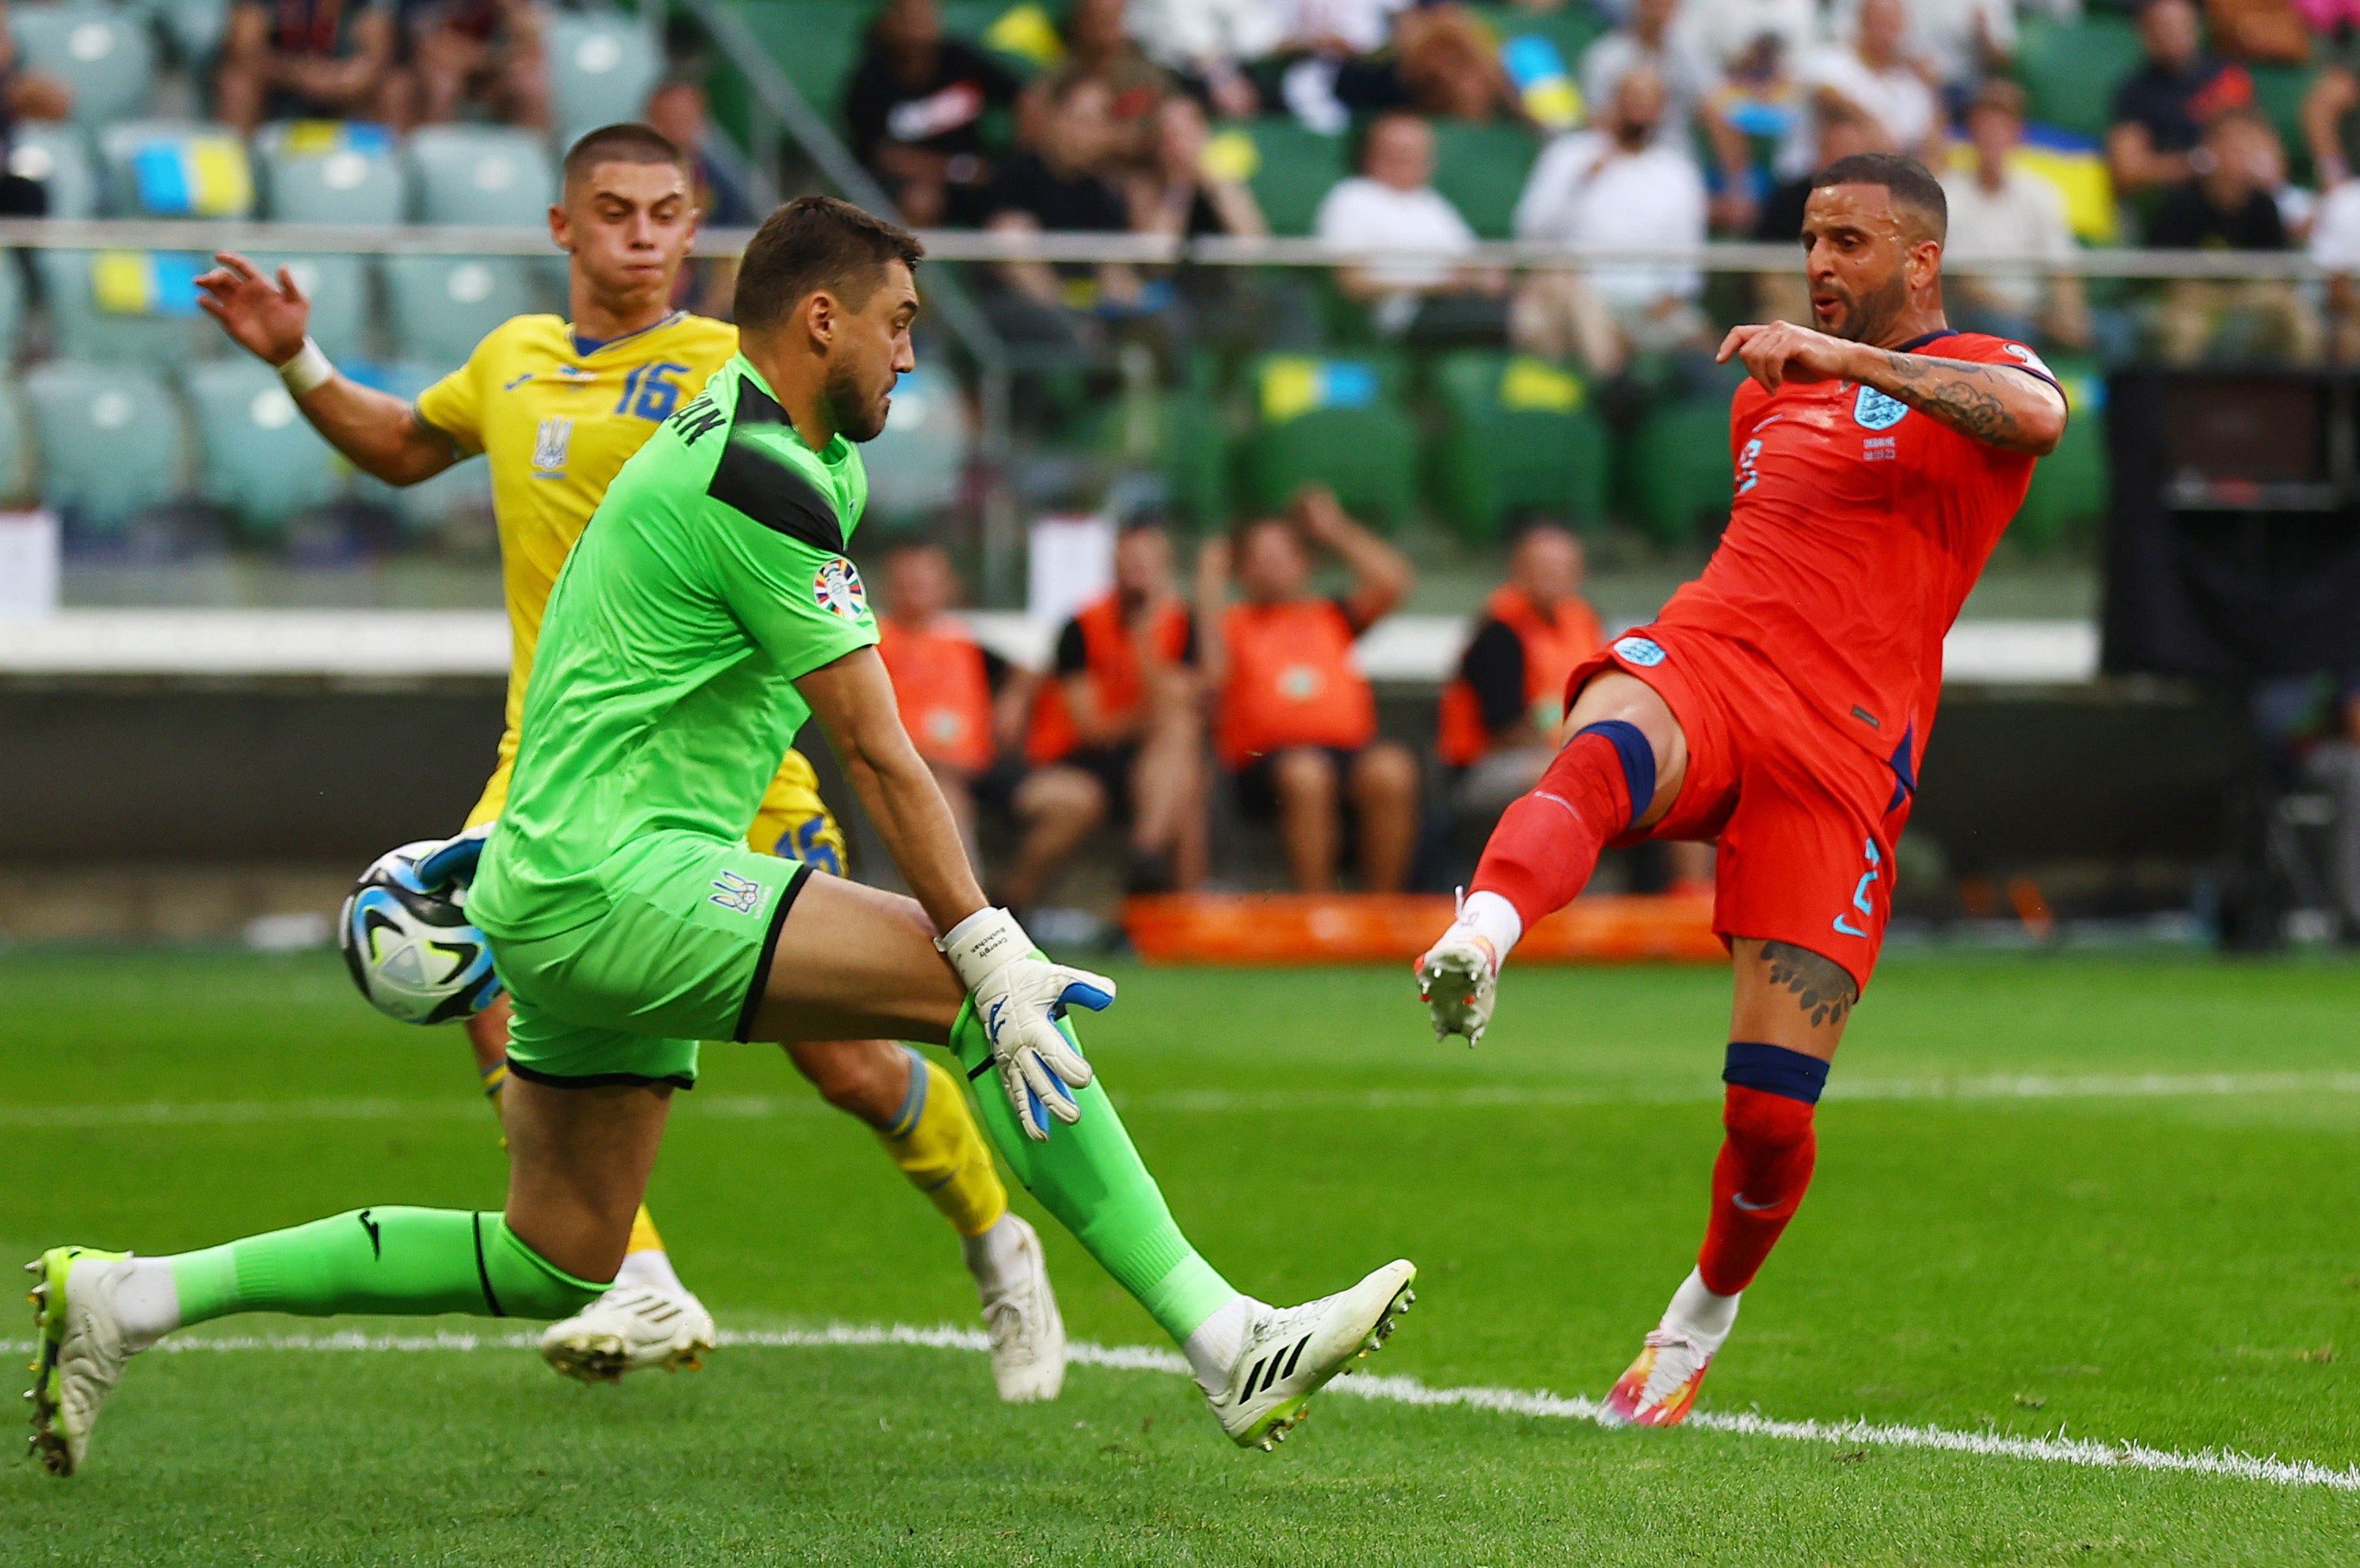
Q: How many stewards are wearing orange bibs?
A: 4